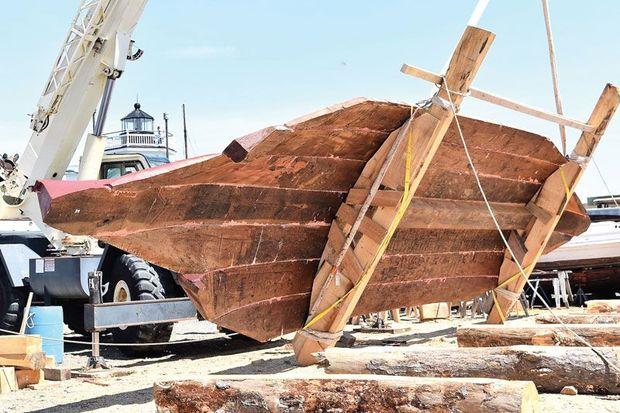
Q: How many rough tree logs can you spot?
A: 5